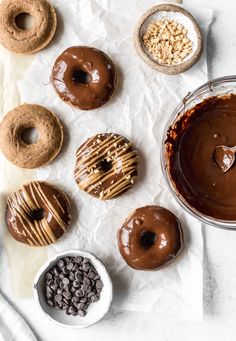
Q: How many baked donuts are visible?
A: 6